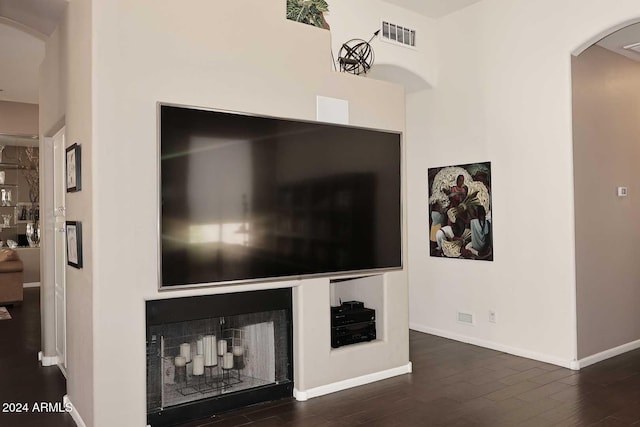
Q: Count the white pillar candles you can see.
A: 8